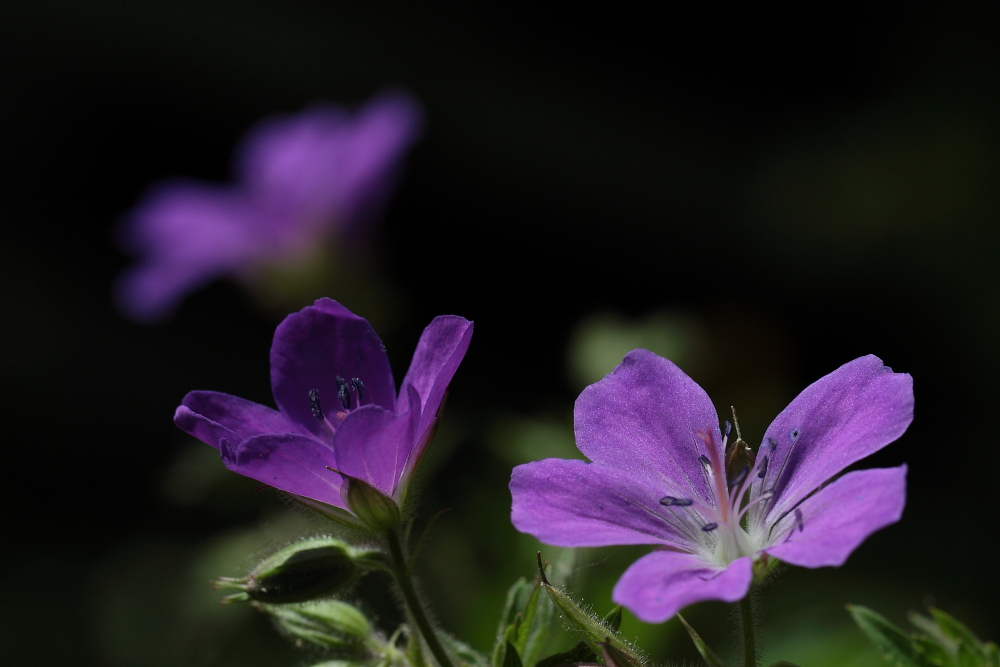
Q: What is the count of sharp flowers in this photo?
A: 2